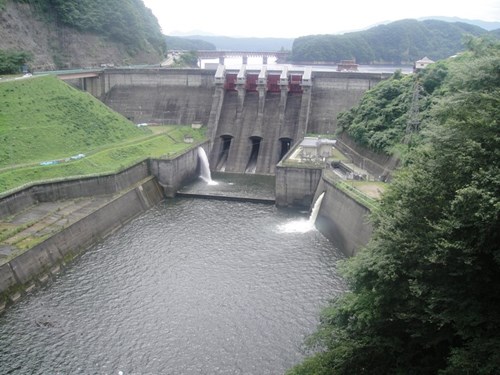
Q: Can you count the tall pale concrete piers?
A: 5